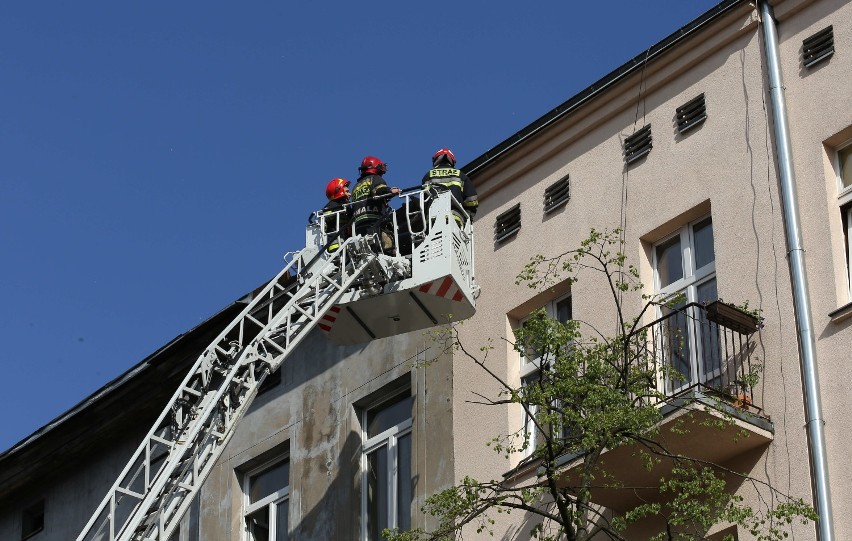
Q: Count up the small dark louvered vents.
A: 5